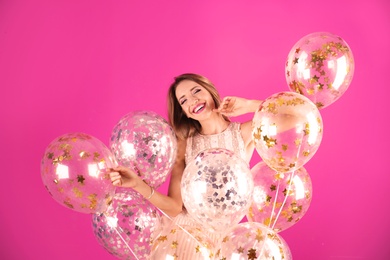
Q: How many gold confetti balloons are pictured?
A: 6